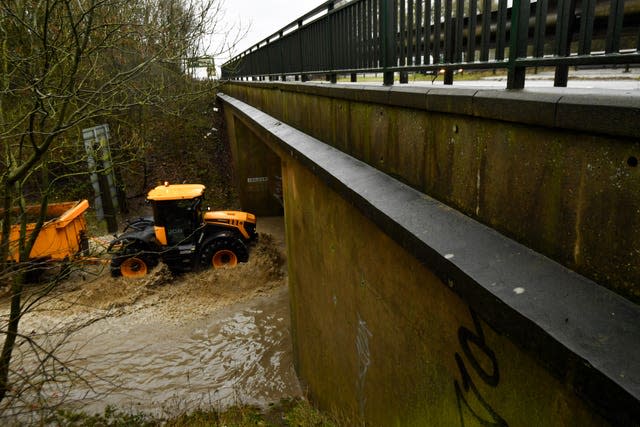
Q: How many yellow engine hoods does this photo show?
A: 1